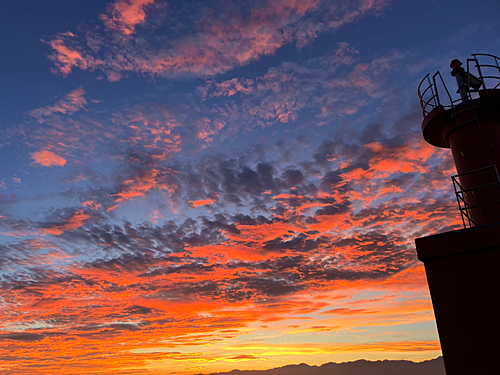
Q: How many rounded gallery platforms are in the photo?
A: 1